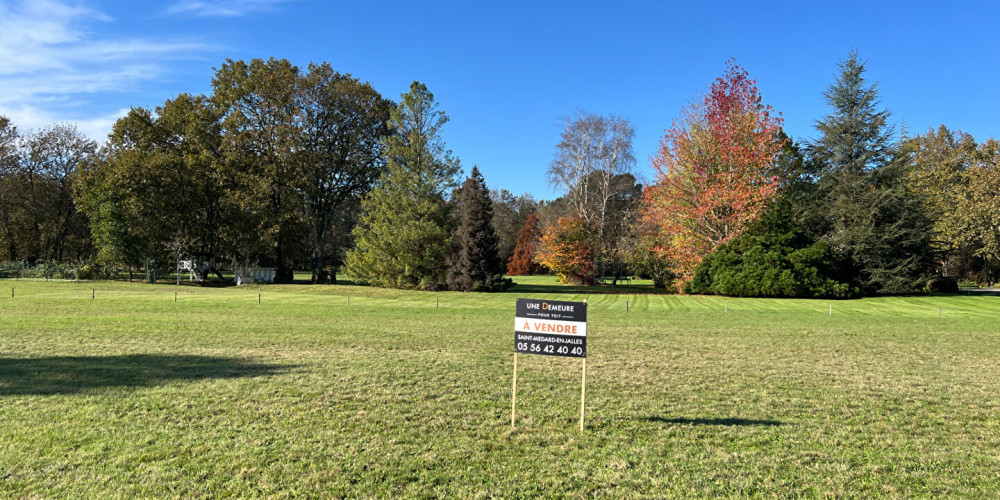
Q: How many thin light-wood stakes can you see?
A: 2